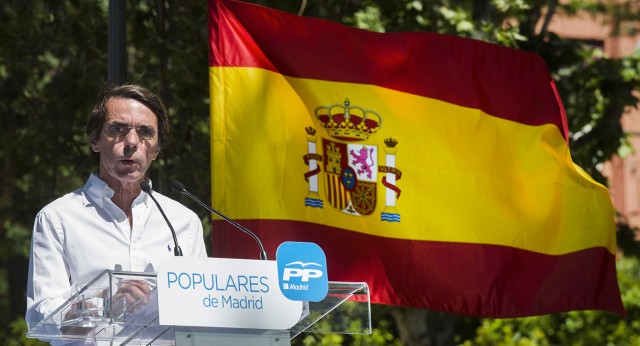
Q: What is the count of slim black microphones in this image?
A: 2